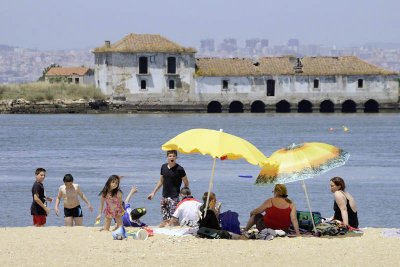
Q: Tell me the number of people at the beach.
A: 9